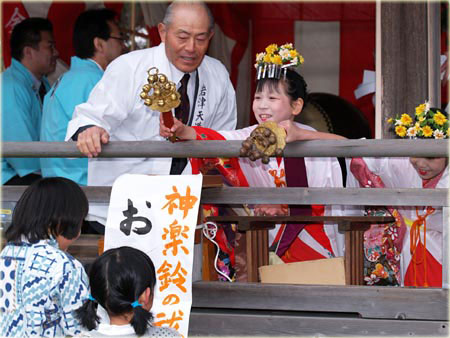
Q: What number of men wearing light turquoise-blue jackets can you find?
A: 2